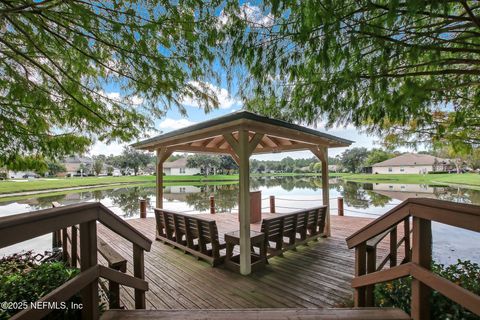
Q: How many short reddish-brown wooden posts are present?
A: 4